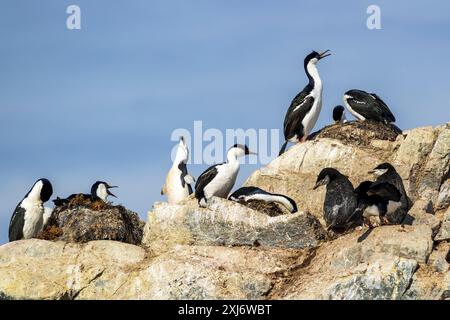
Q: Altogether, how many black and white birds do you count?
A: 11